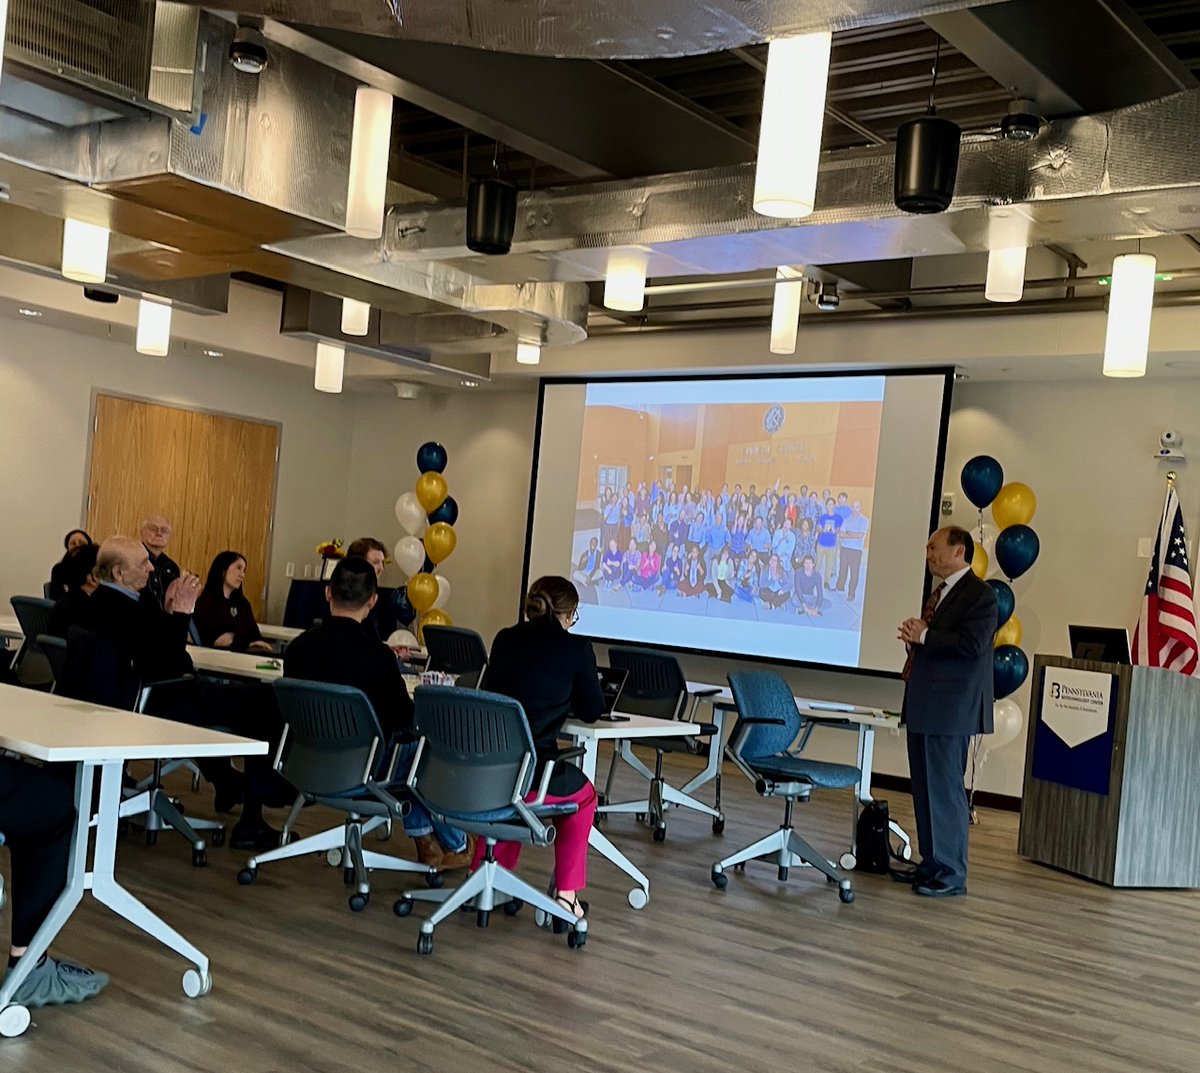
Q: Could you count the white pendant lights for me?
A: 11